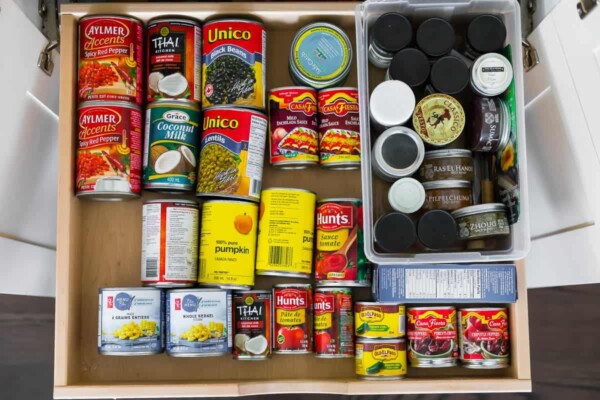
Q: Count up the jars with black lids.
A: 7